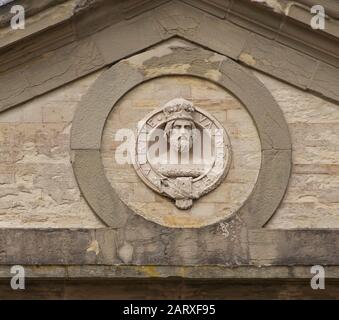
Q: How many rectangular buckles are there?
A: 1